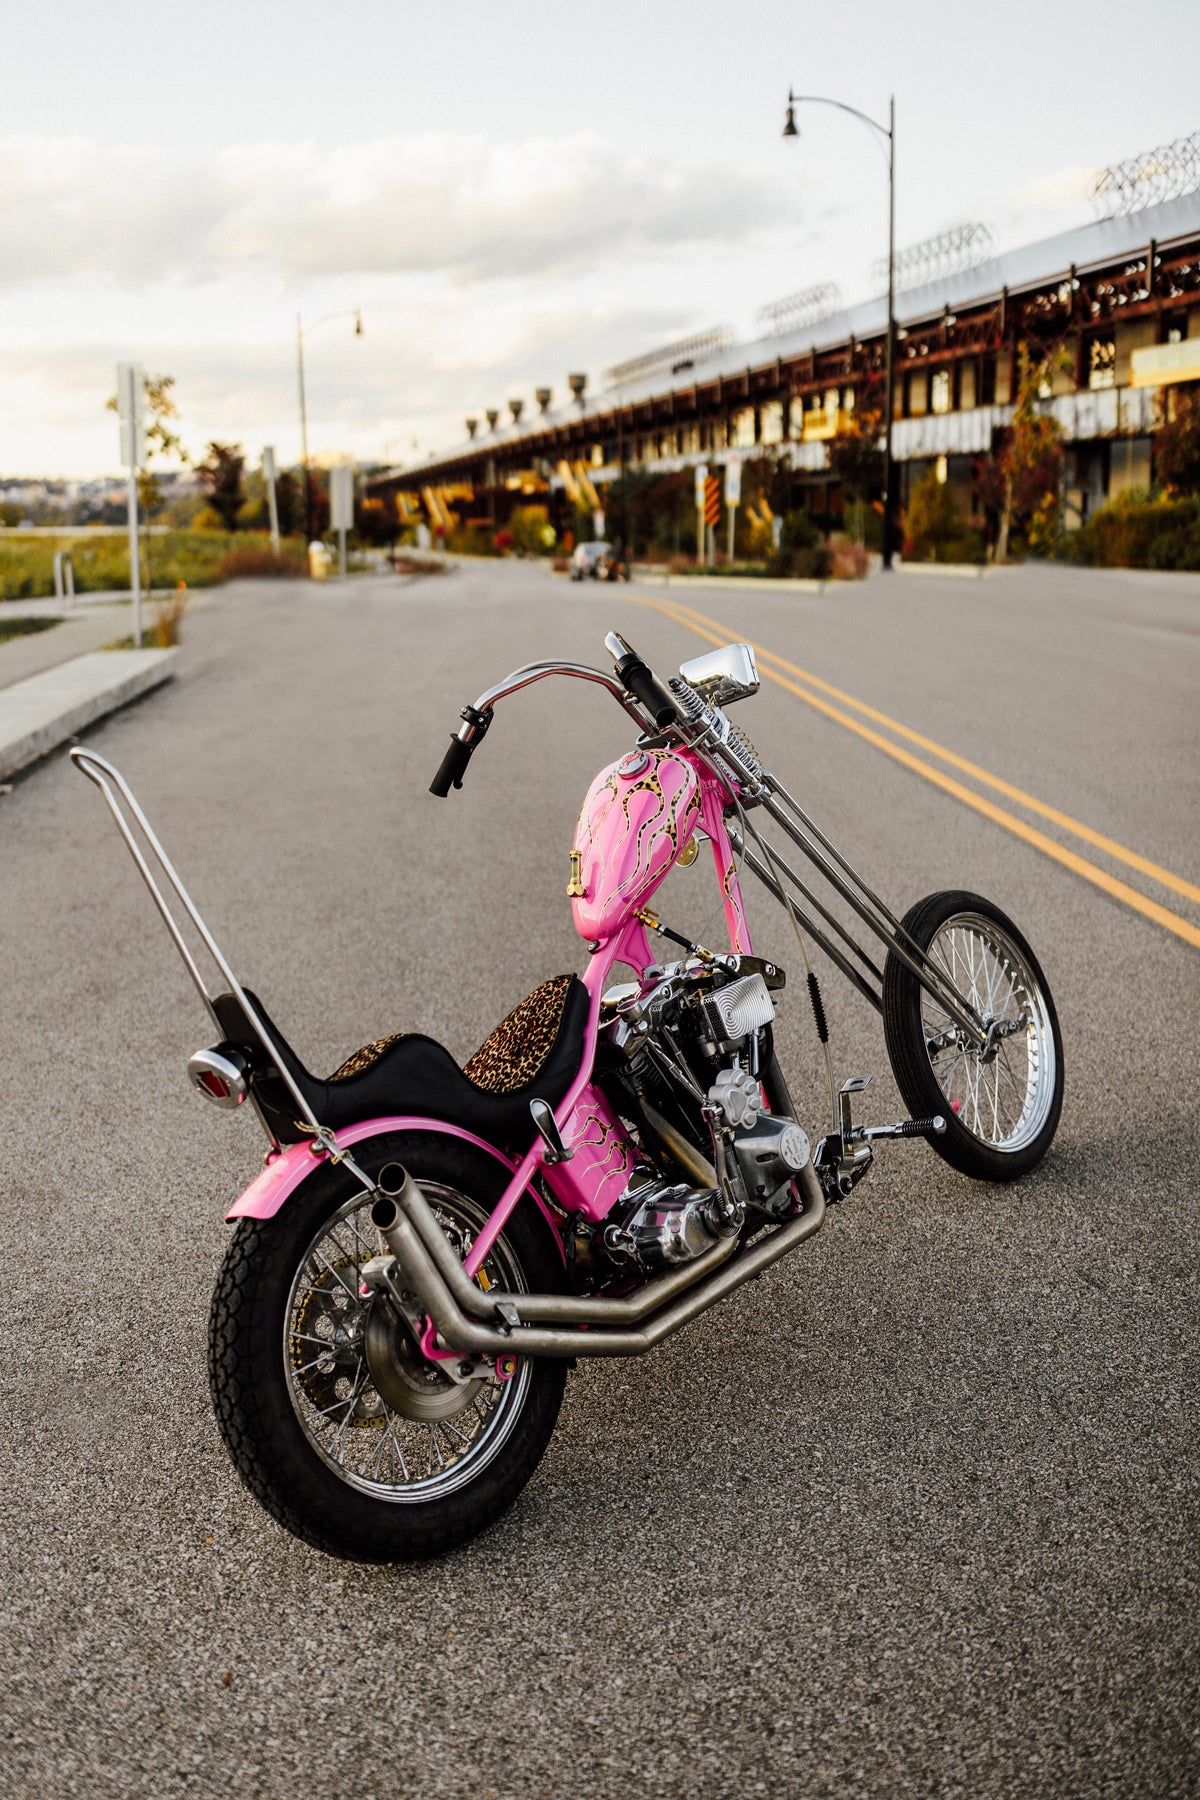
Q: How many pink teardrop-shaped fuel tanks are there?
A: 1